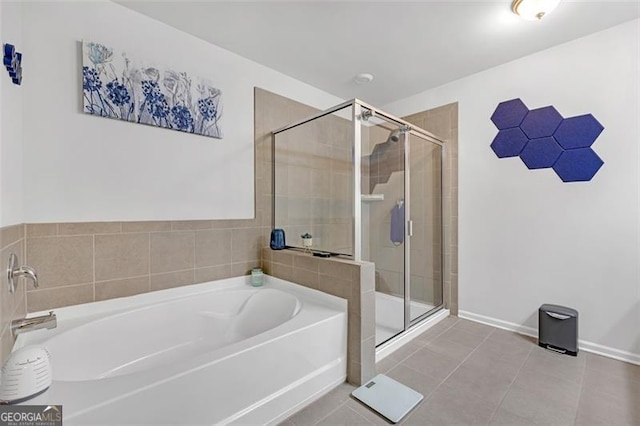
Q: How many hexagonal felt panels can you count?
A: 6